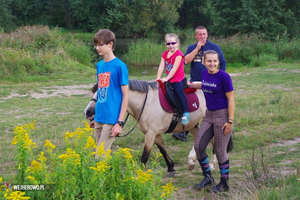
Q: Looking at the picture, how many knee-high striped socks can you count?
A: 2